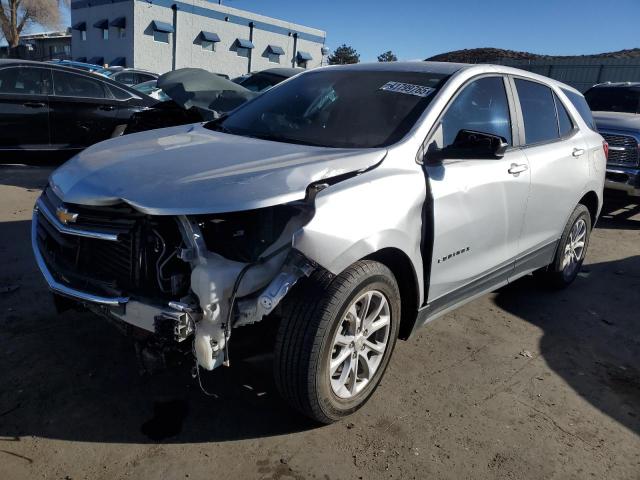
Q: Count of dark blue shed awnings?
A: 11